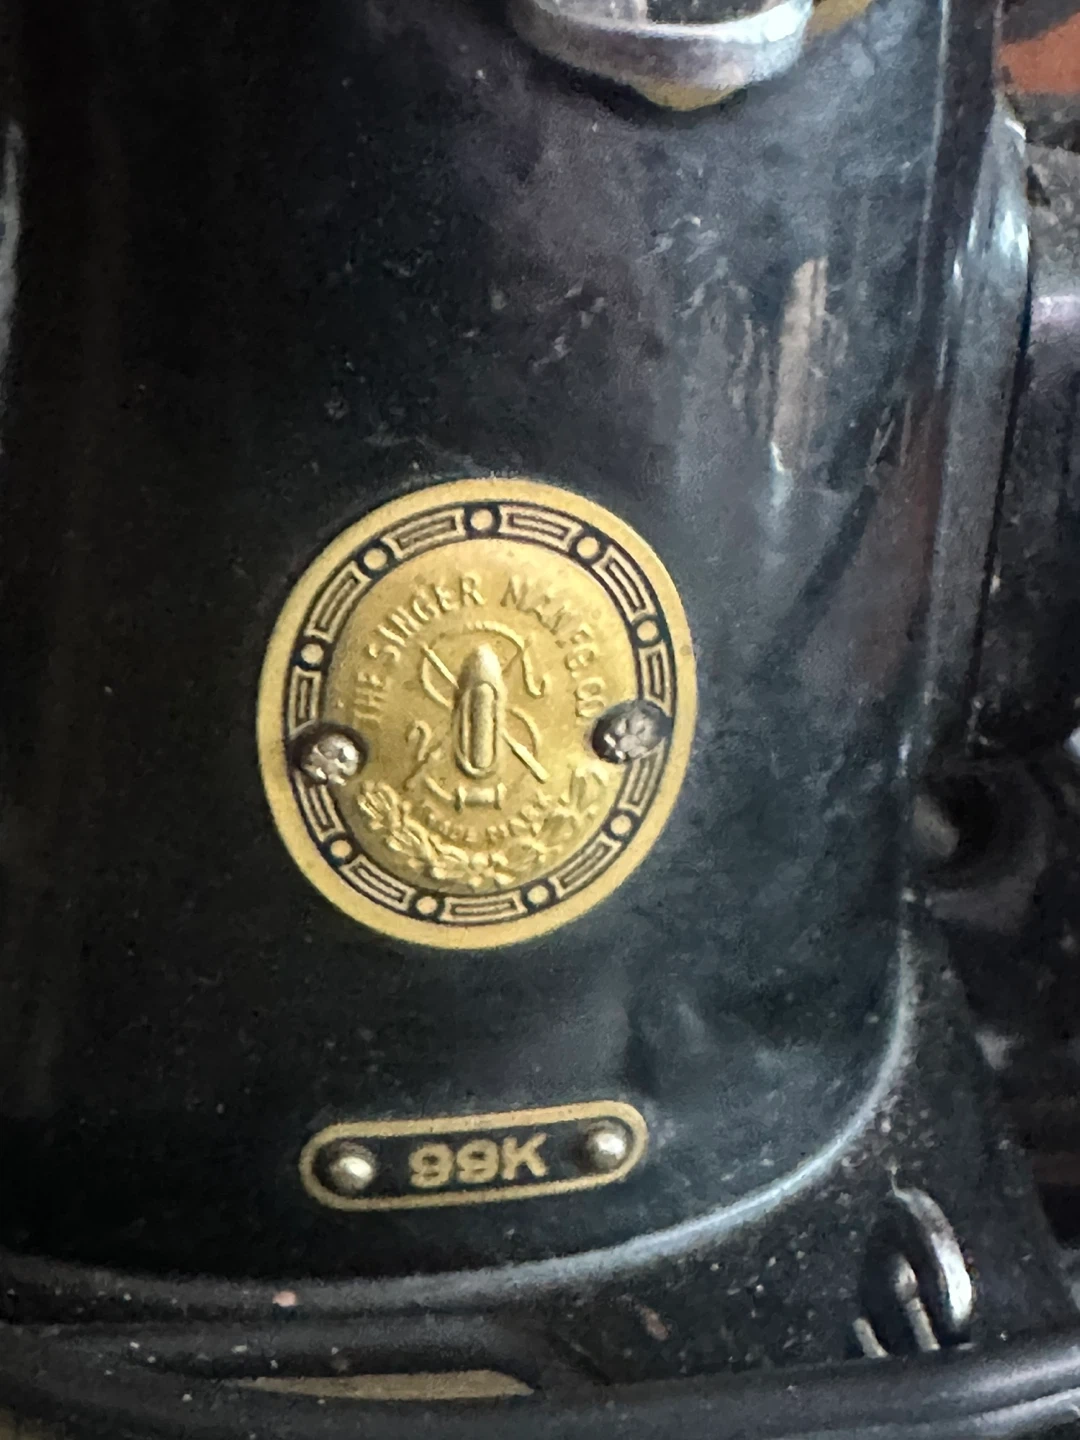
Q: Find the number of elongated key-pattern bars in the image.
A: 11